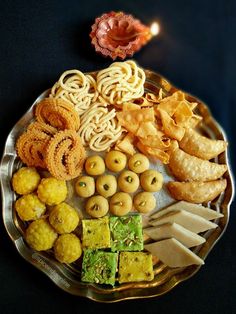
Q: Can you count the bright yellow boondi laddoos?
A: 6